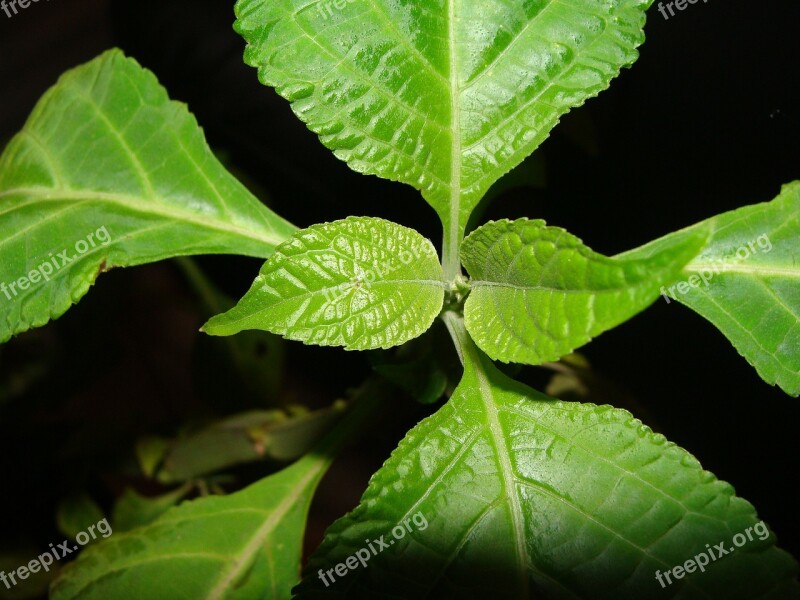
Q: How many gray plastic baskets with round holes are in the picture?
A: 0